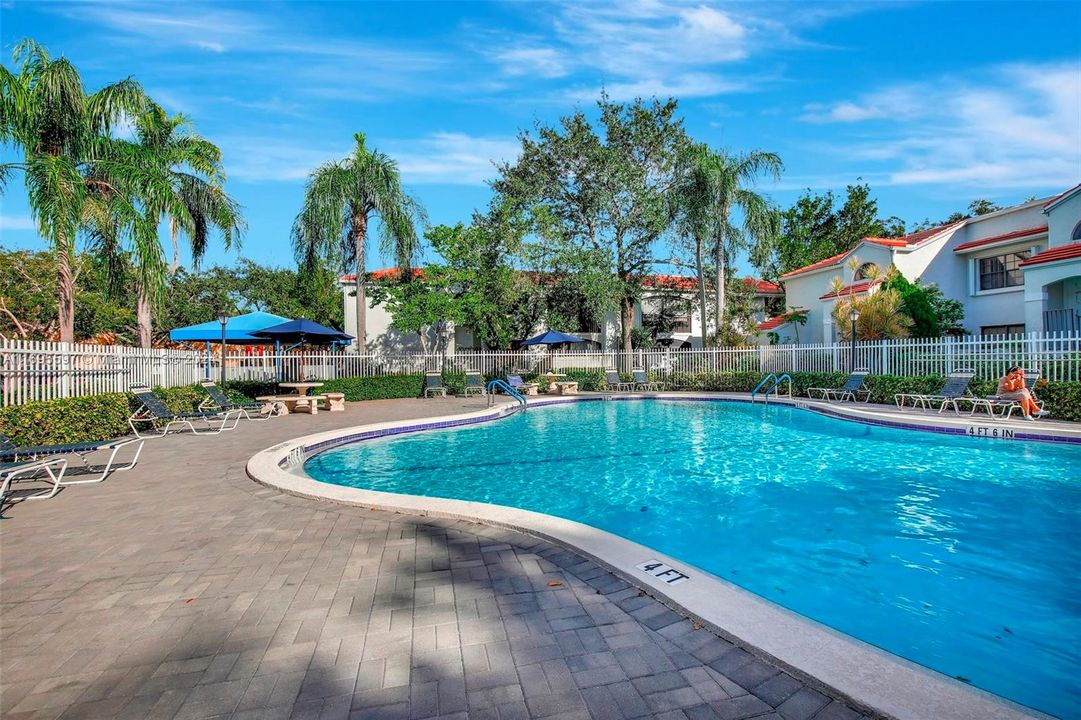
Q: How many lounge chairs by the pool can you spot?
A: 12